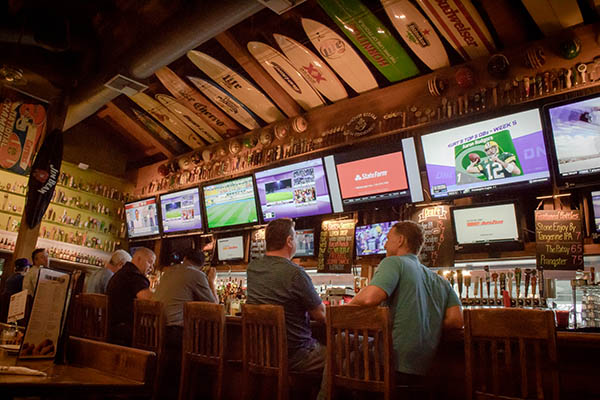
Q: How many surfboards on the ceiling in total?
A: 13